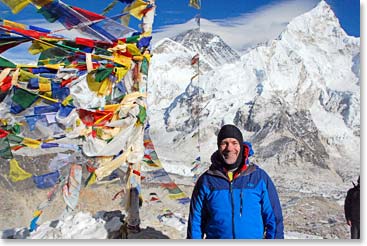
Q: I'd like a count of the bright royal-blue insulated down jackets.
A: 1